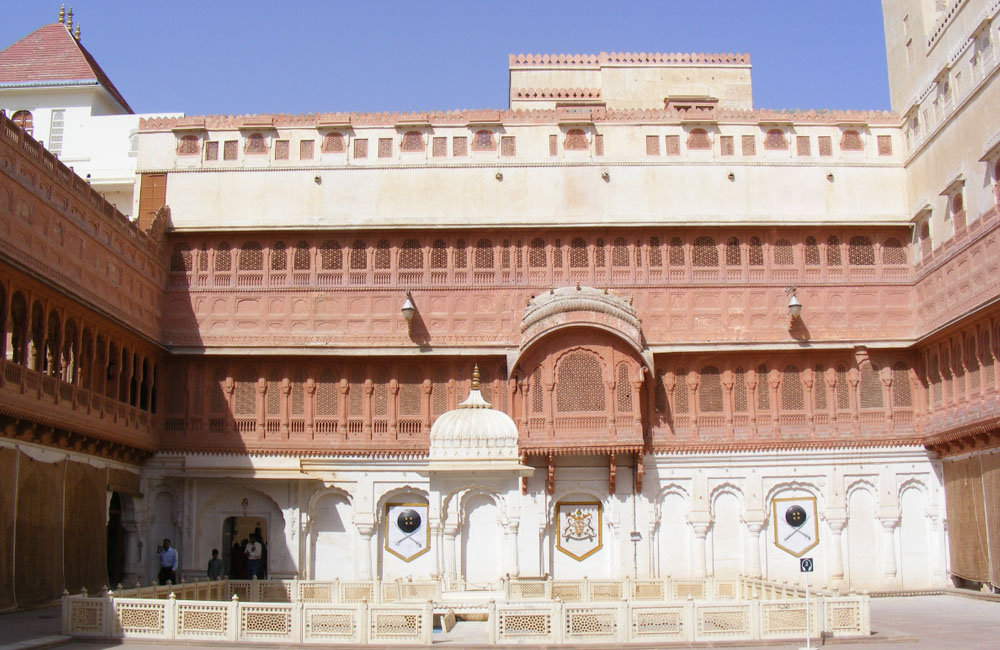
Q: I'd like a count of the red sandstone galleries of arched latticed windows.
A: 2